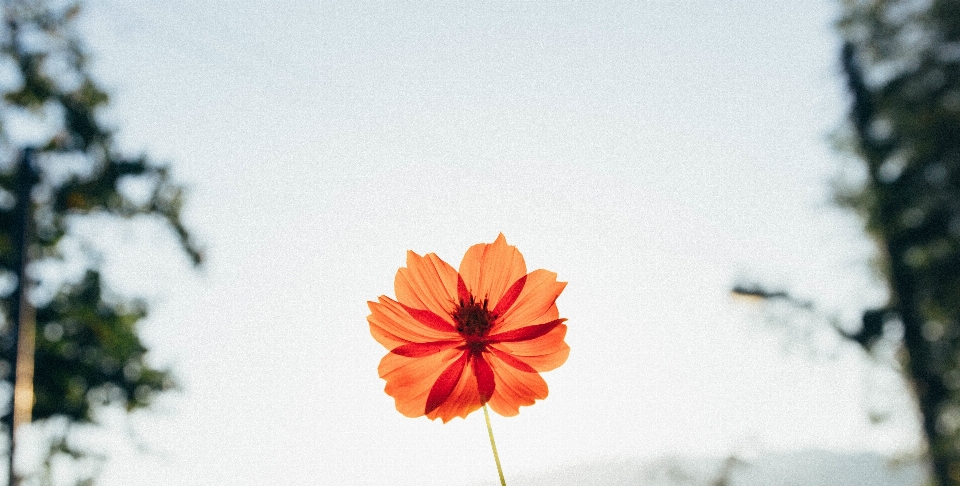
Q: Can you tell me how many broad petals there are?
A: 8